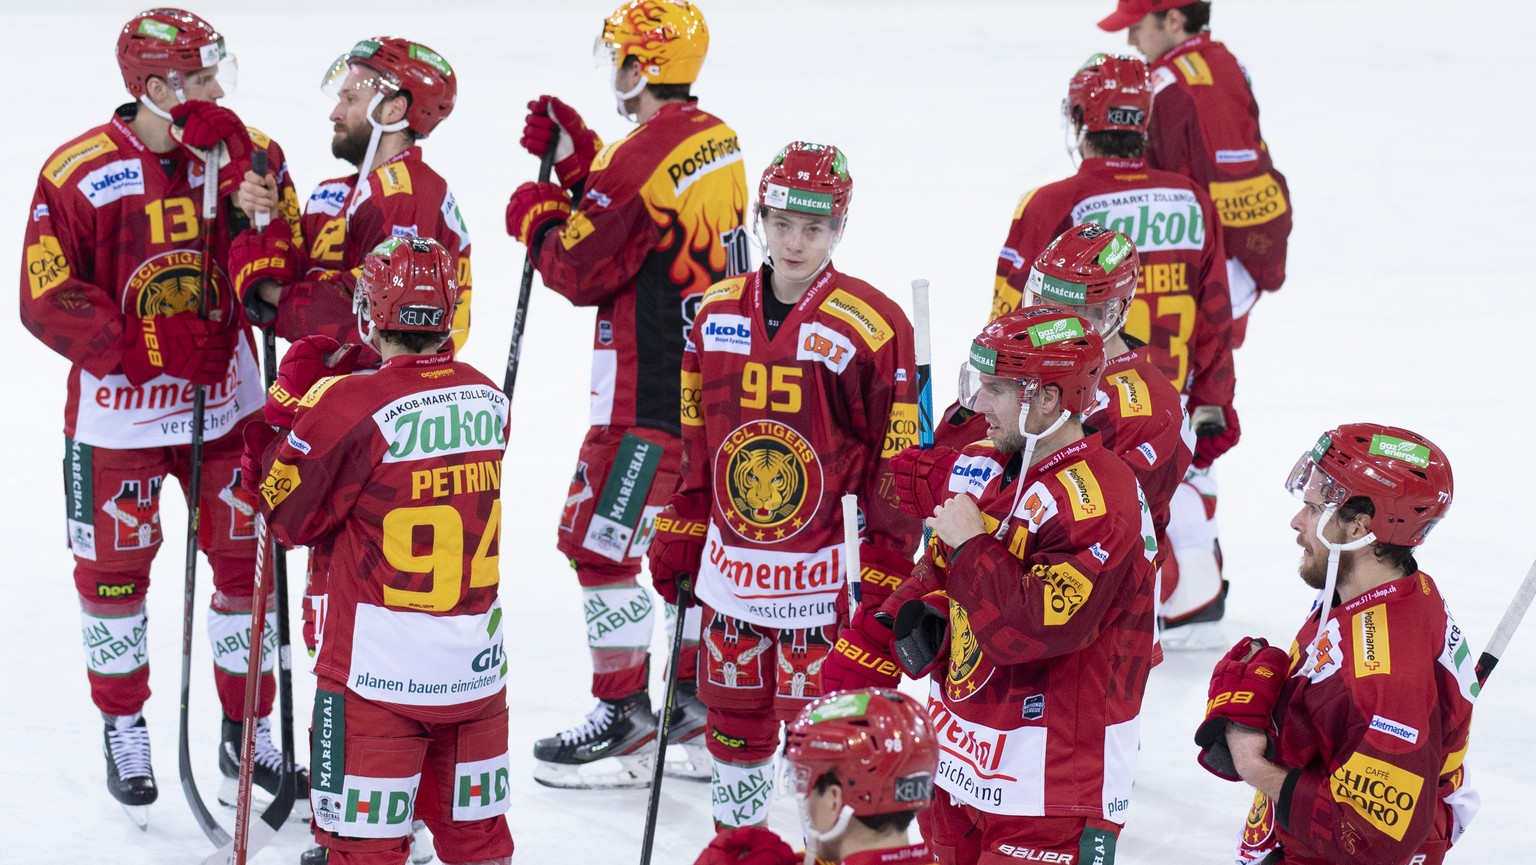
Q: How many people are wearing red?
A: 11